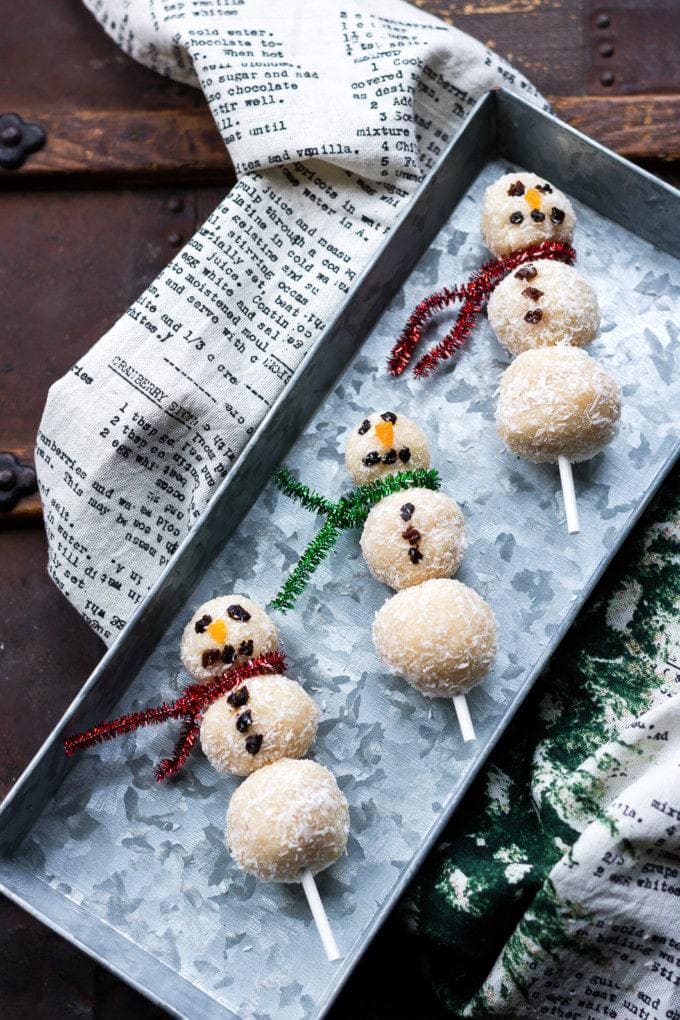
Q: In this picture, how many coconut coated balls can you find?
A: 9